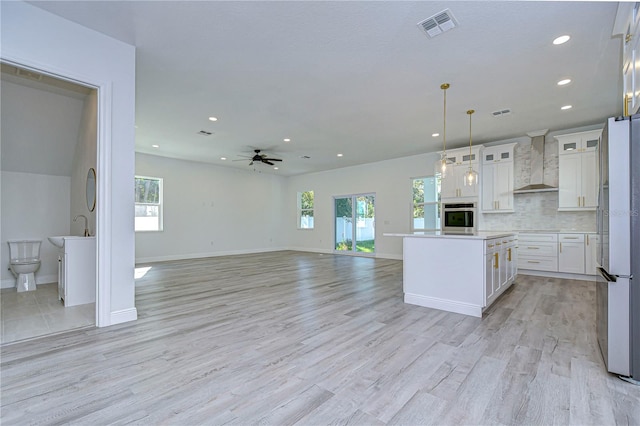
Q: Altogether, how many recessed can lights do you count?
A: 10